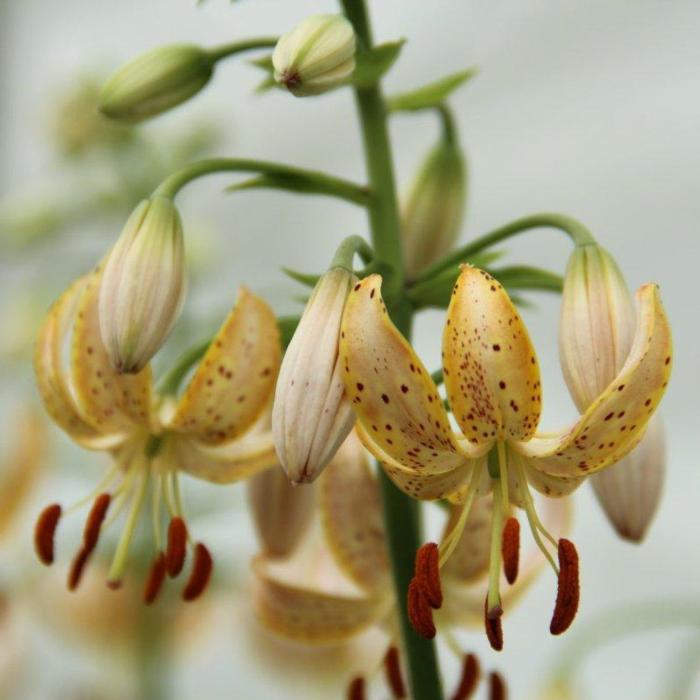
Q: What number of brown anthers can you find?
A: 15